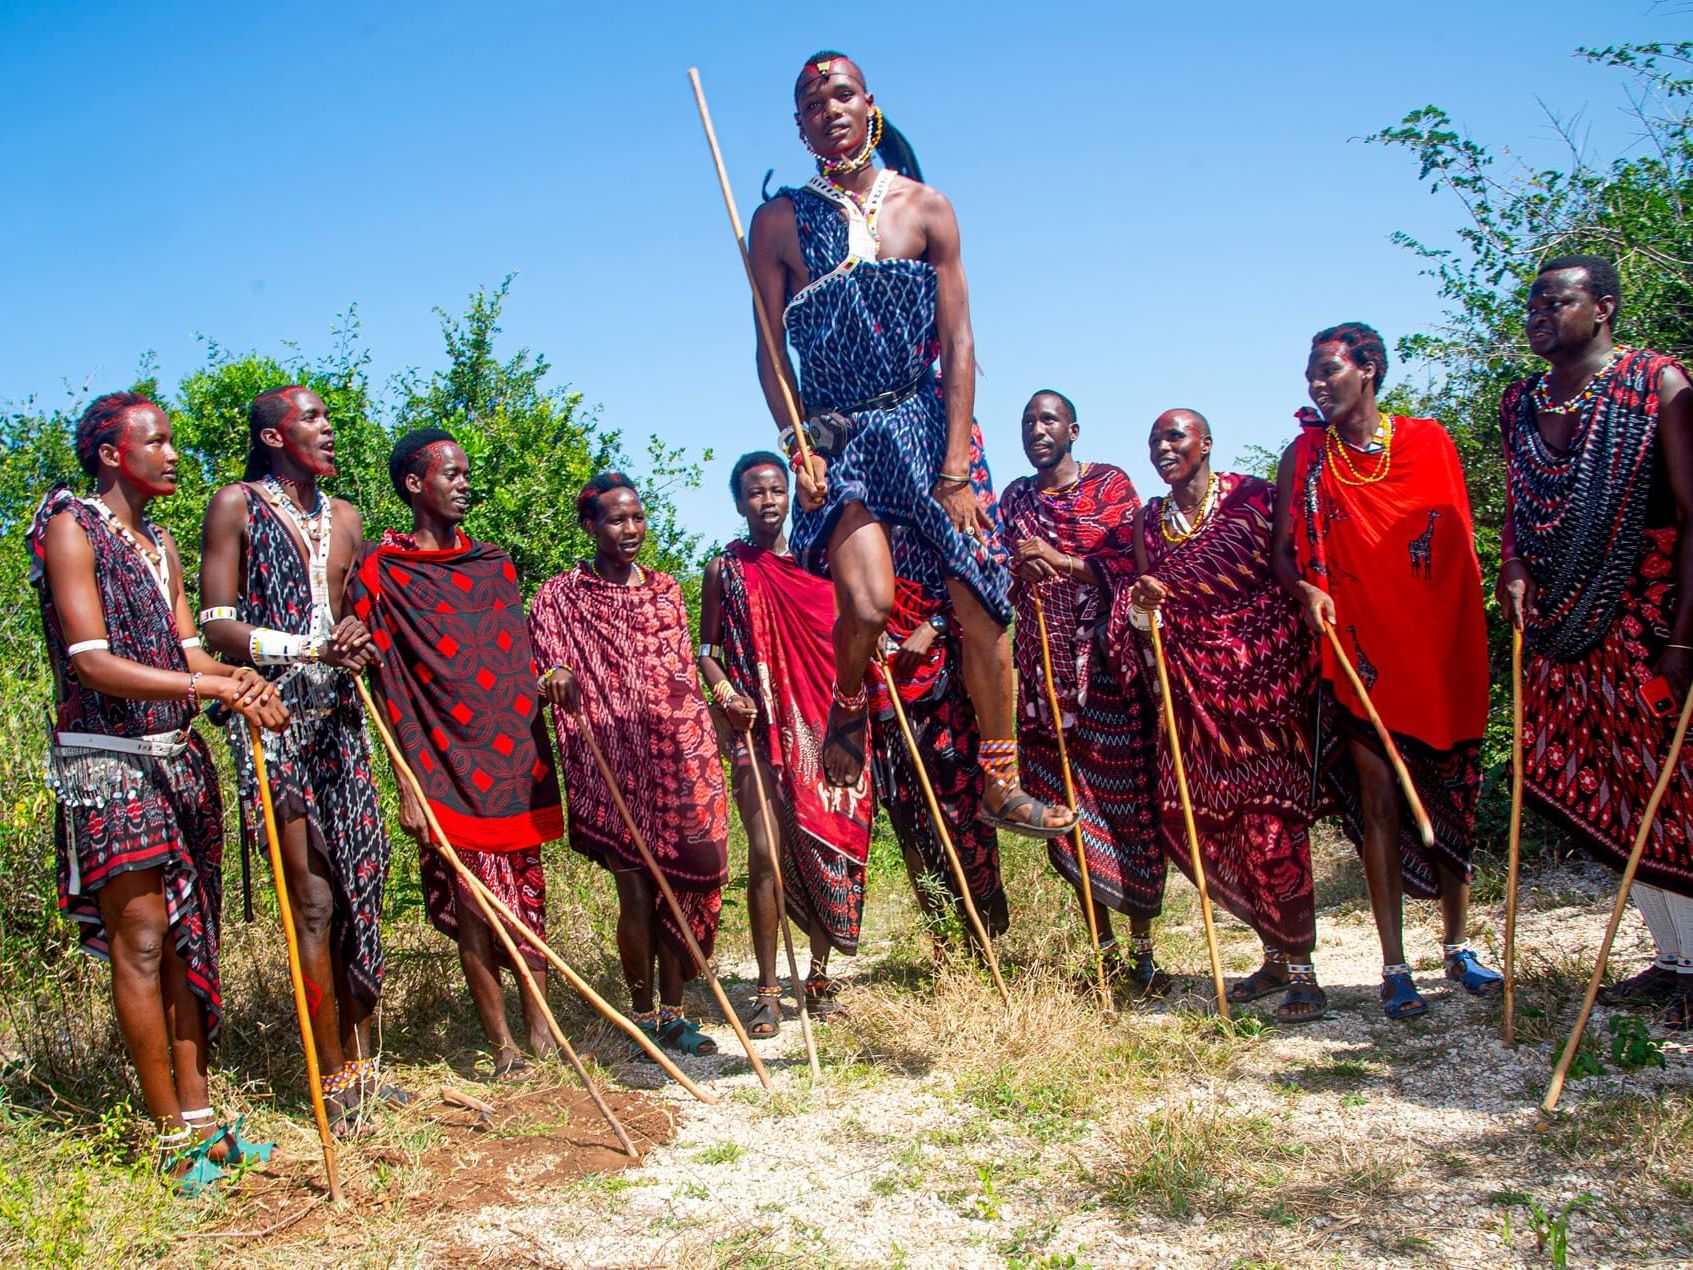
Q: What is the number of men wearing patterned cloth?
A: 11